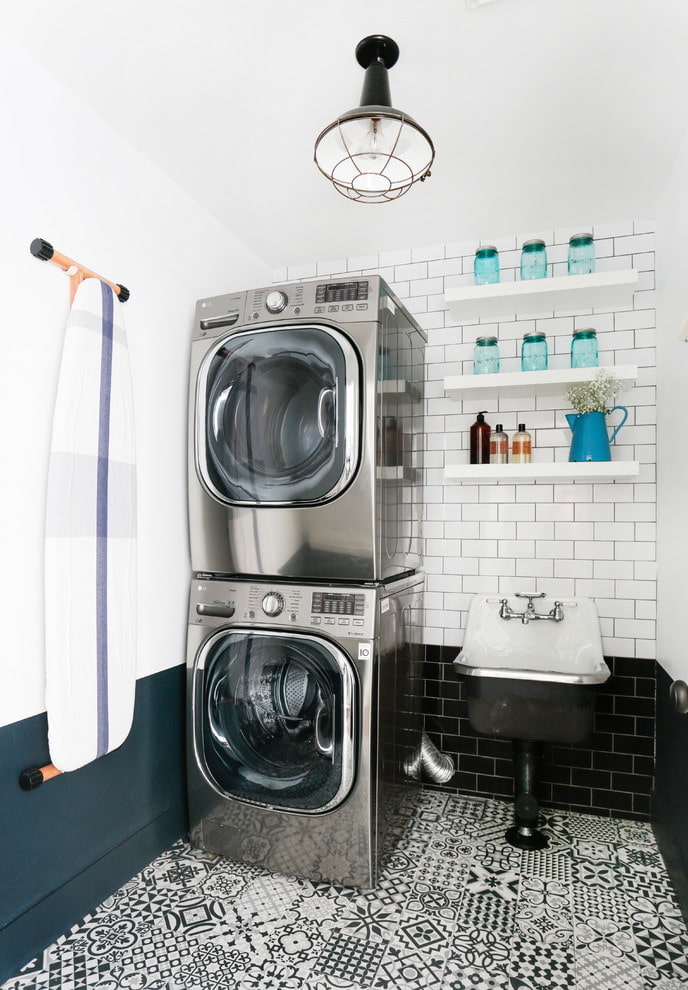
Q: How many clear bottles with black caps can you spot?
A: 2